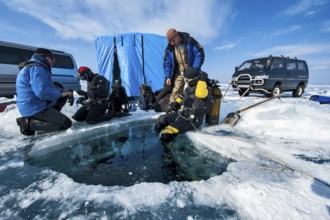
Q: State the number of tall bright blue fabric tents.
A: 1